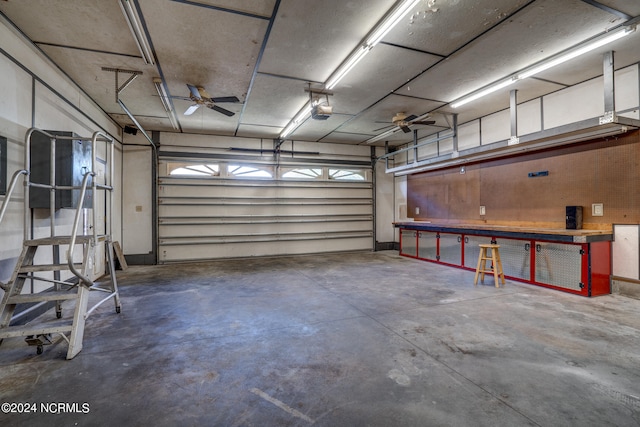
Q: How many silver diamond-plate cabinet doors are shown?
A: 6